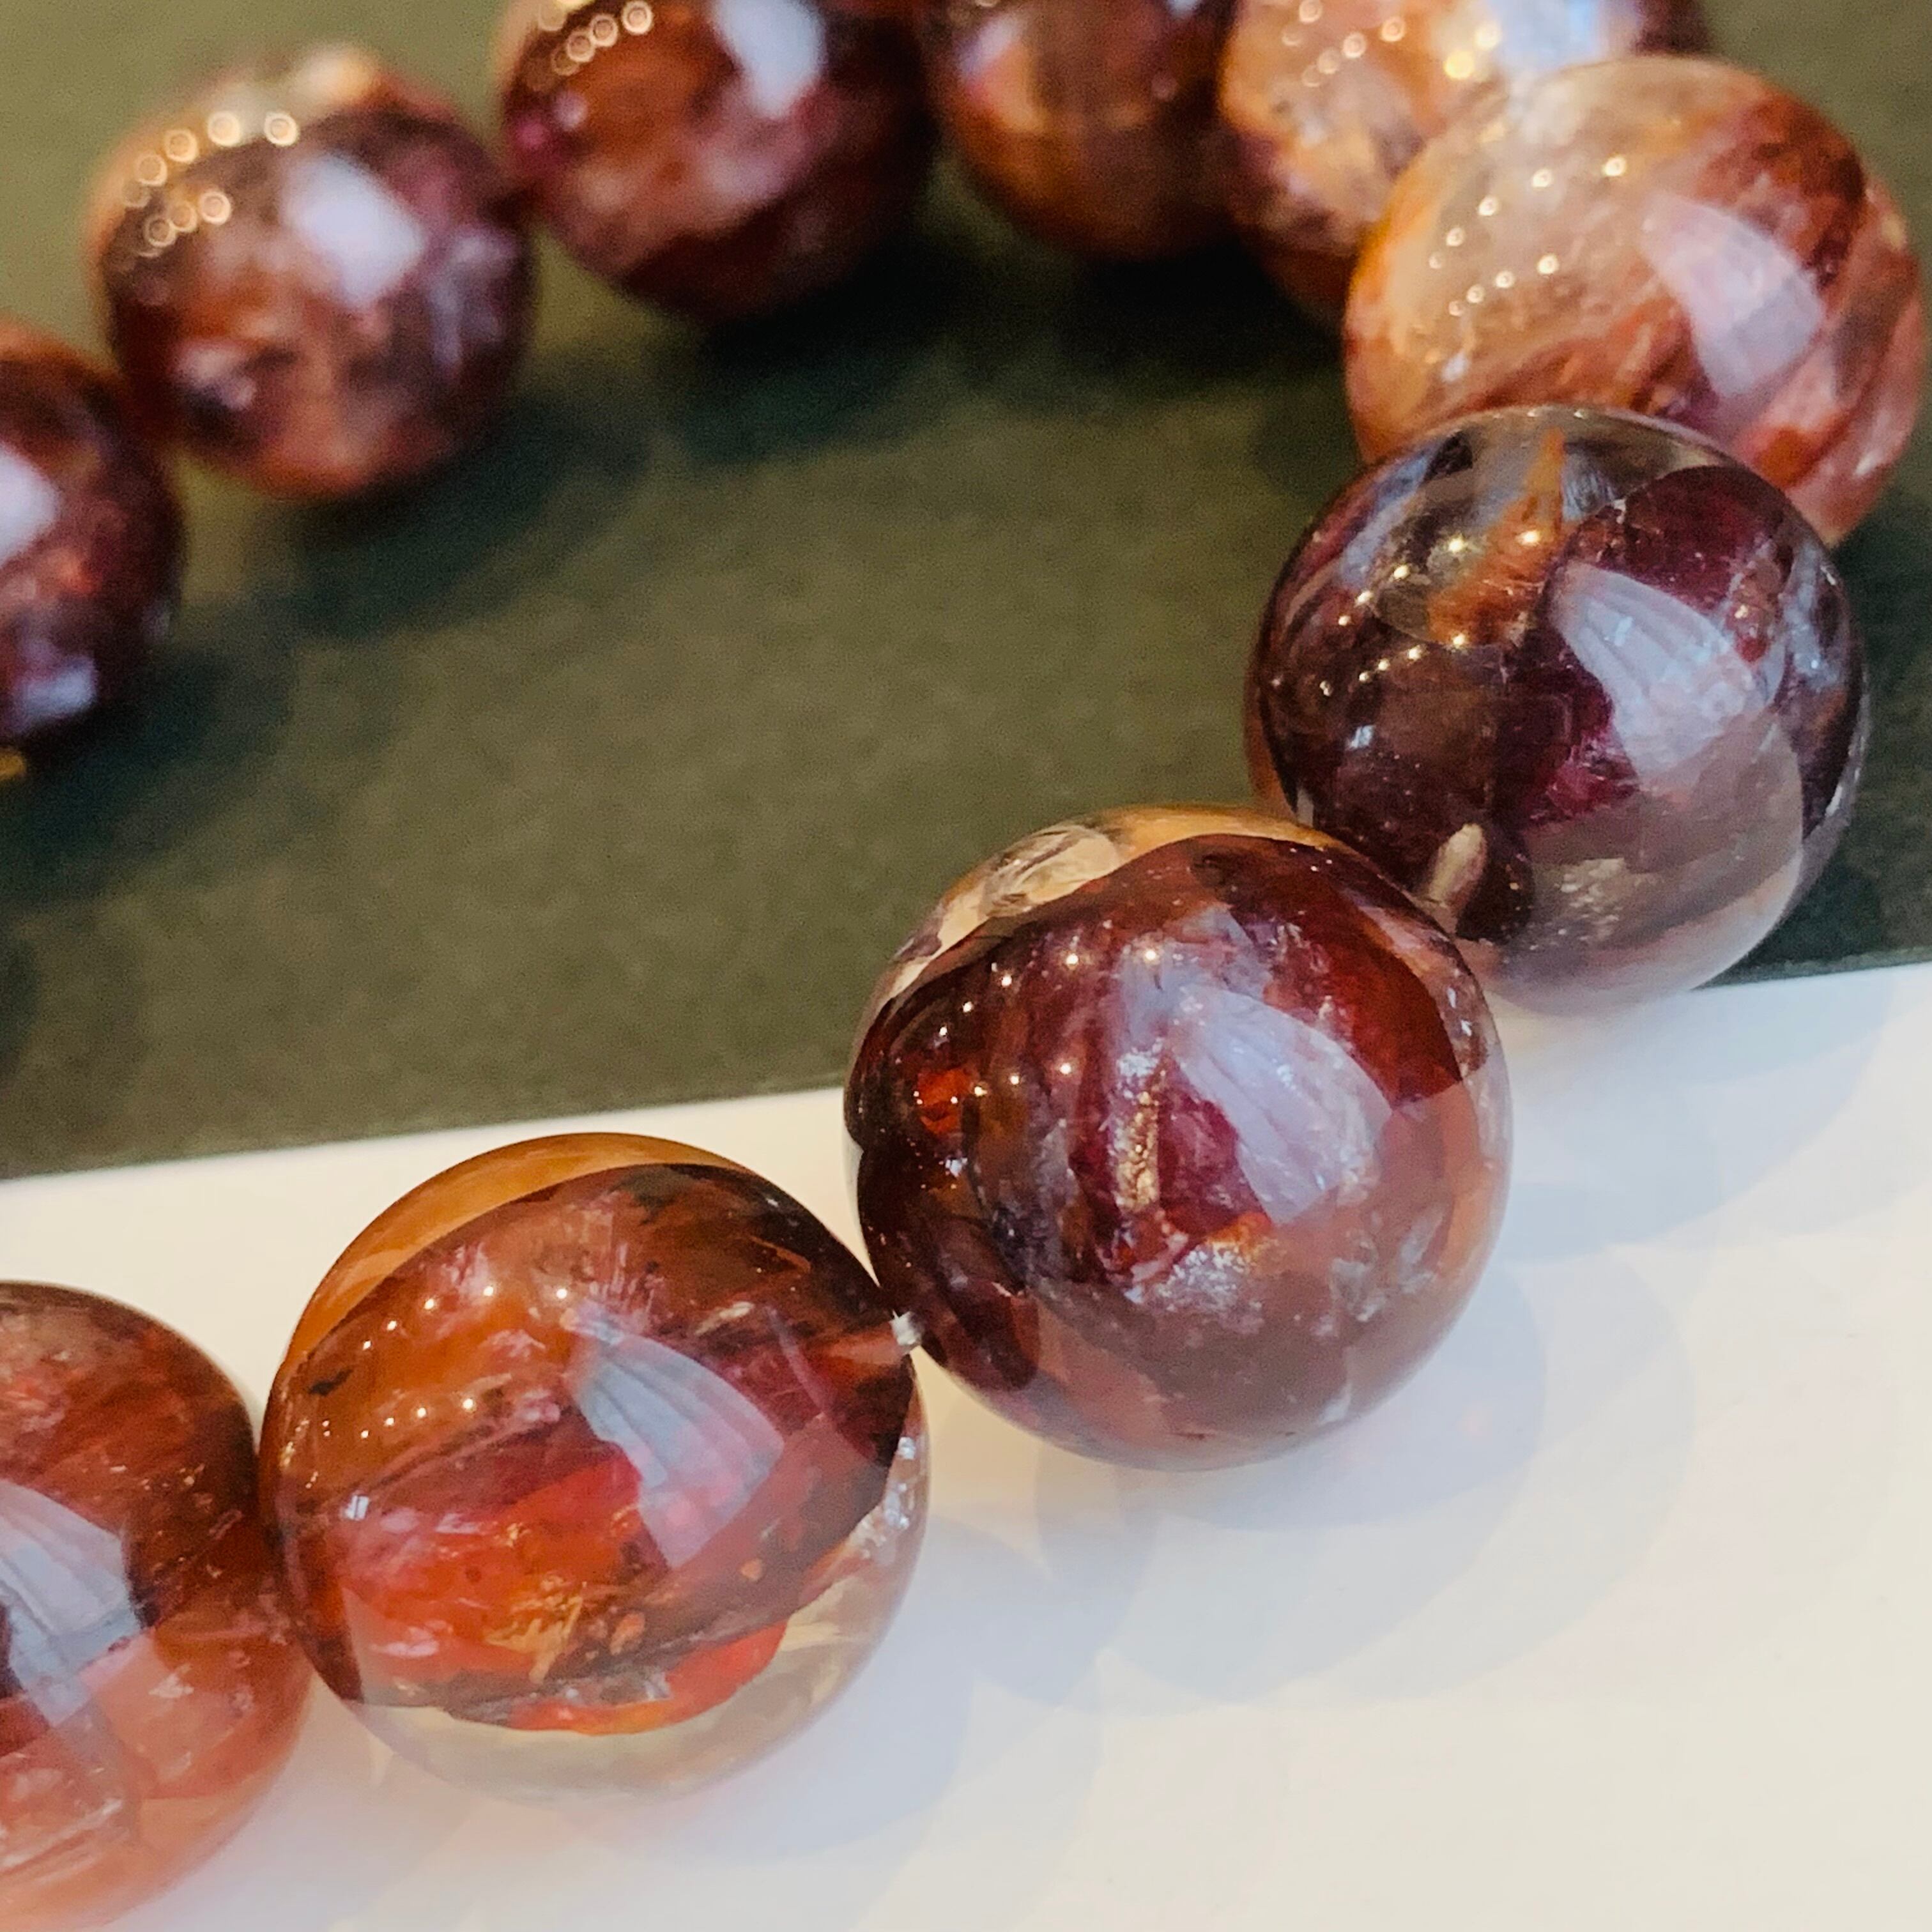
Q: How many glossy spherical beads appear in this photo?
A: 10